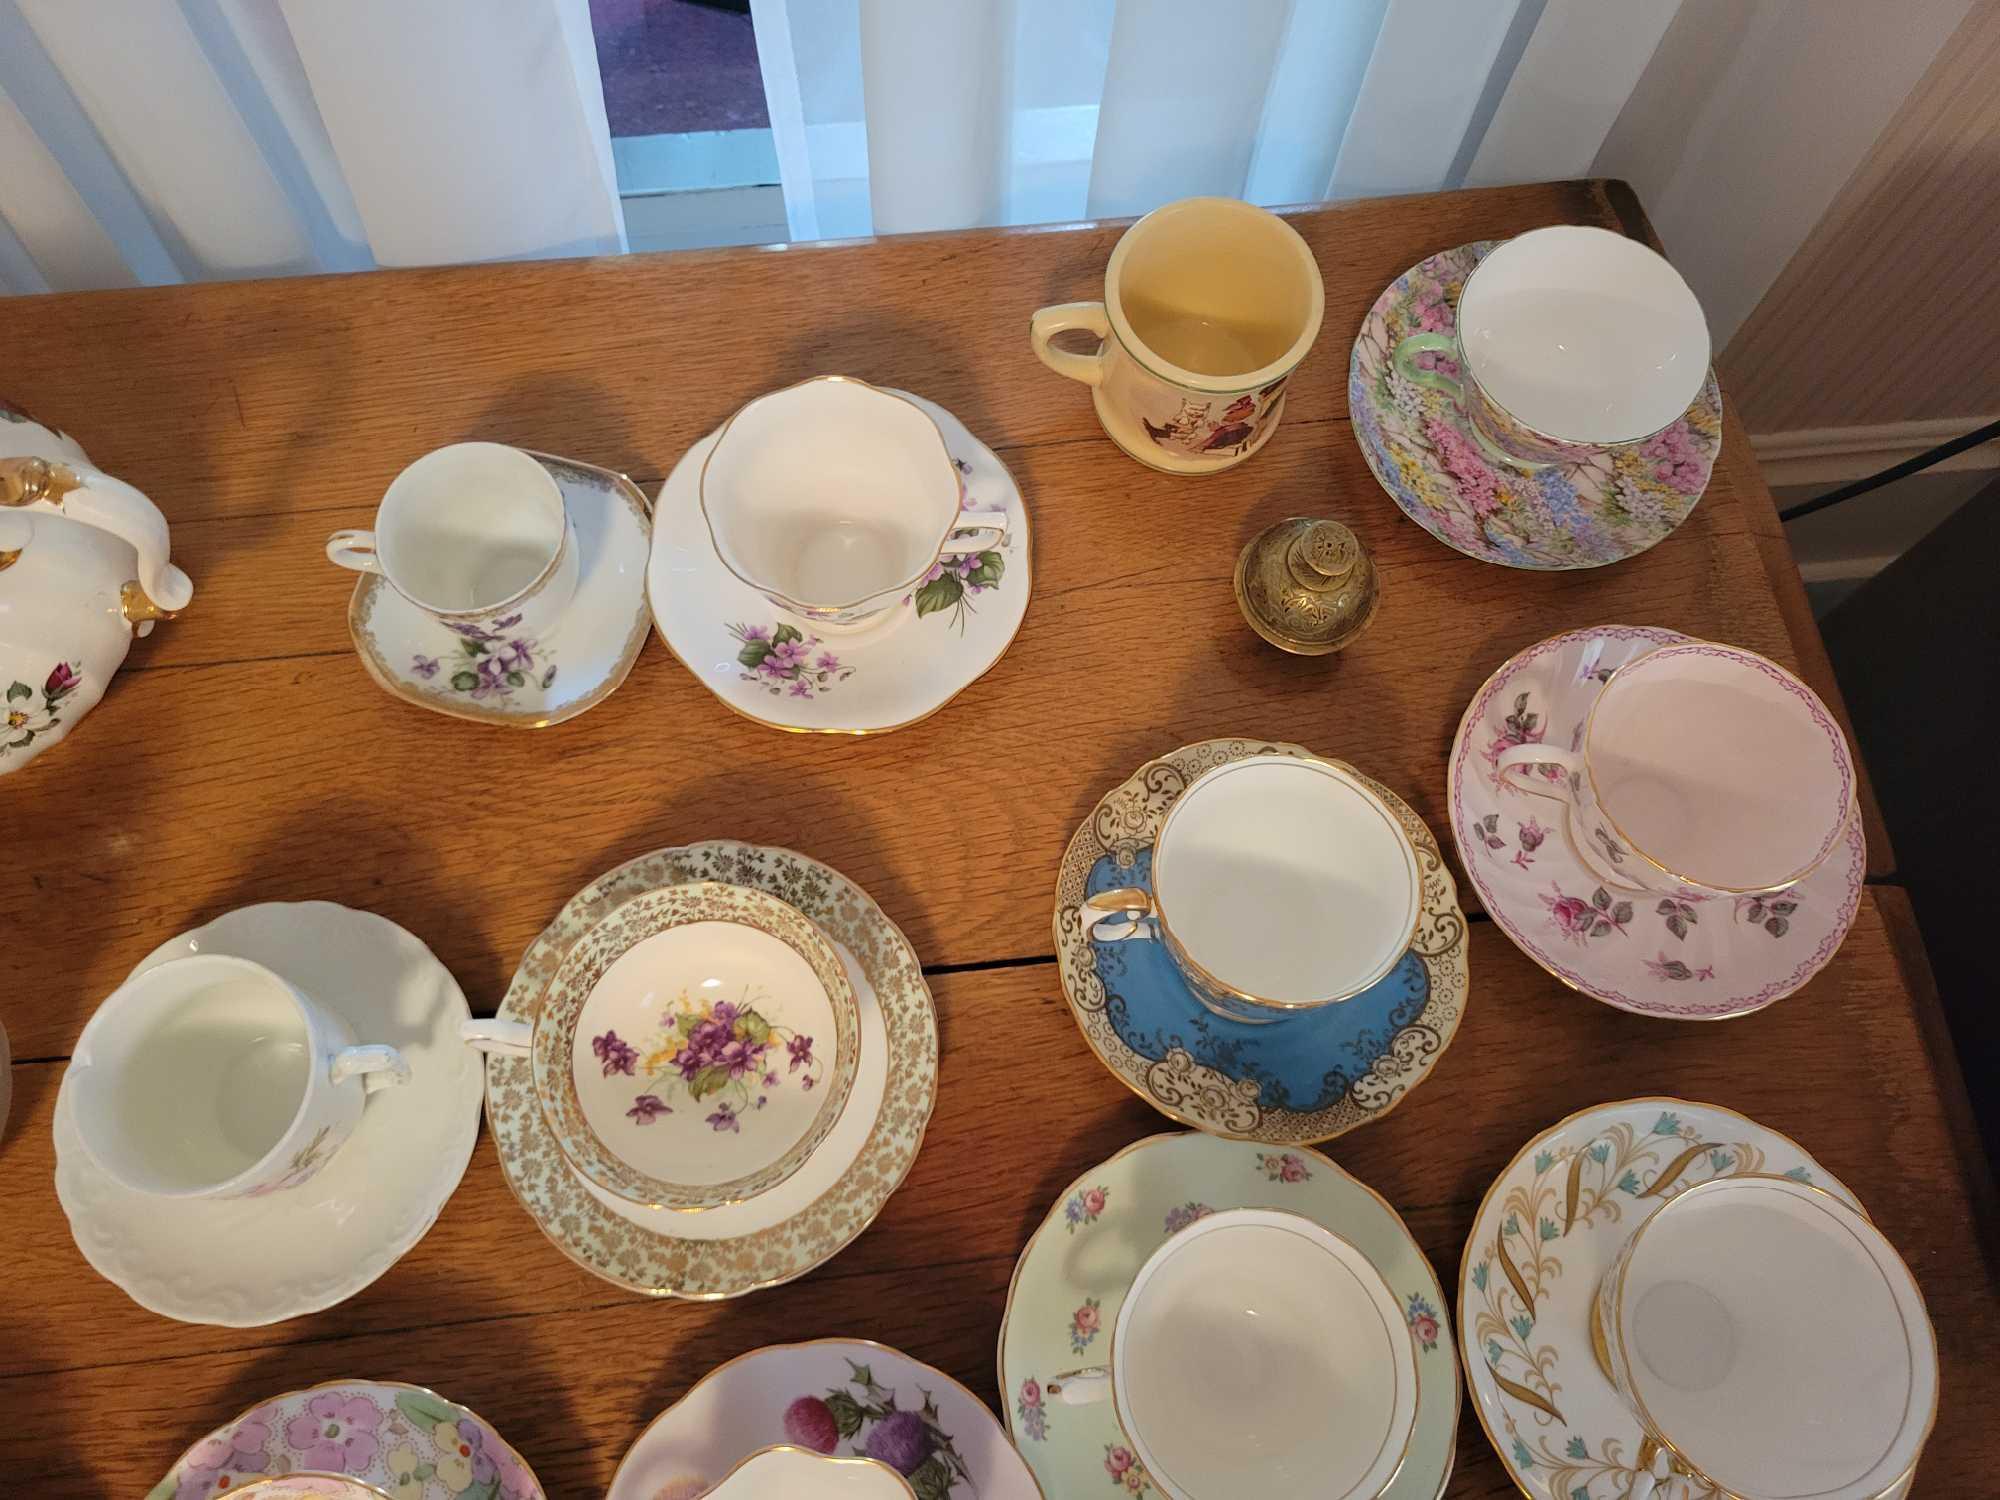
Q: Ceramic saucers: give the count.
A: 11